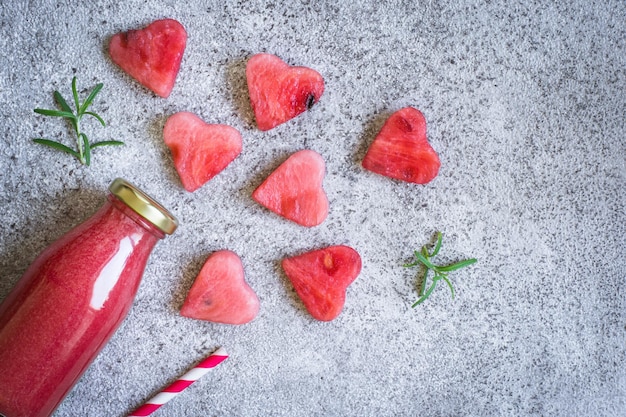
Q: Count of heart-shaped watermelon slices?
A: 7